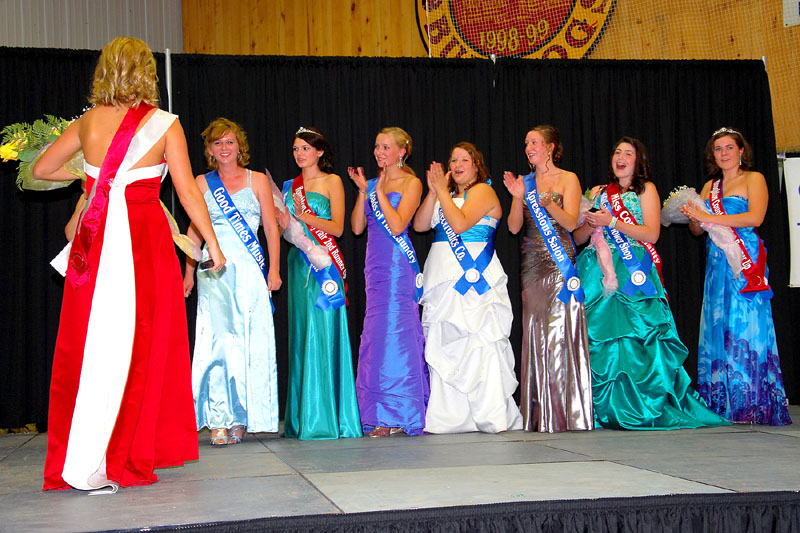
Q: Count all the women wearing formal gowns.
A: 8